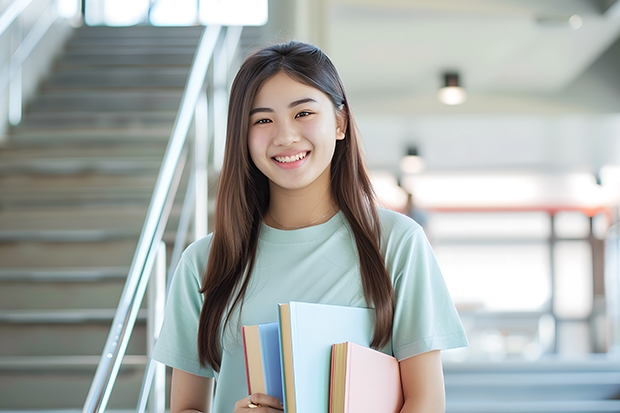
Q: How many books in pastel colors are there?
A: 3